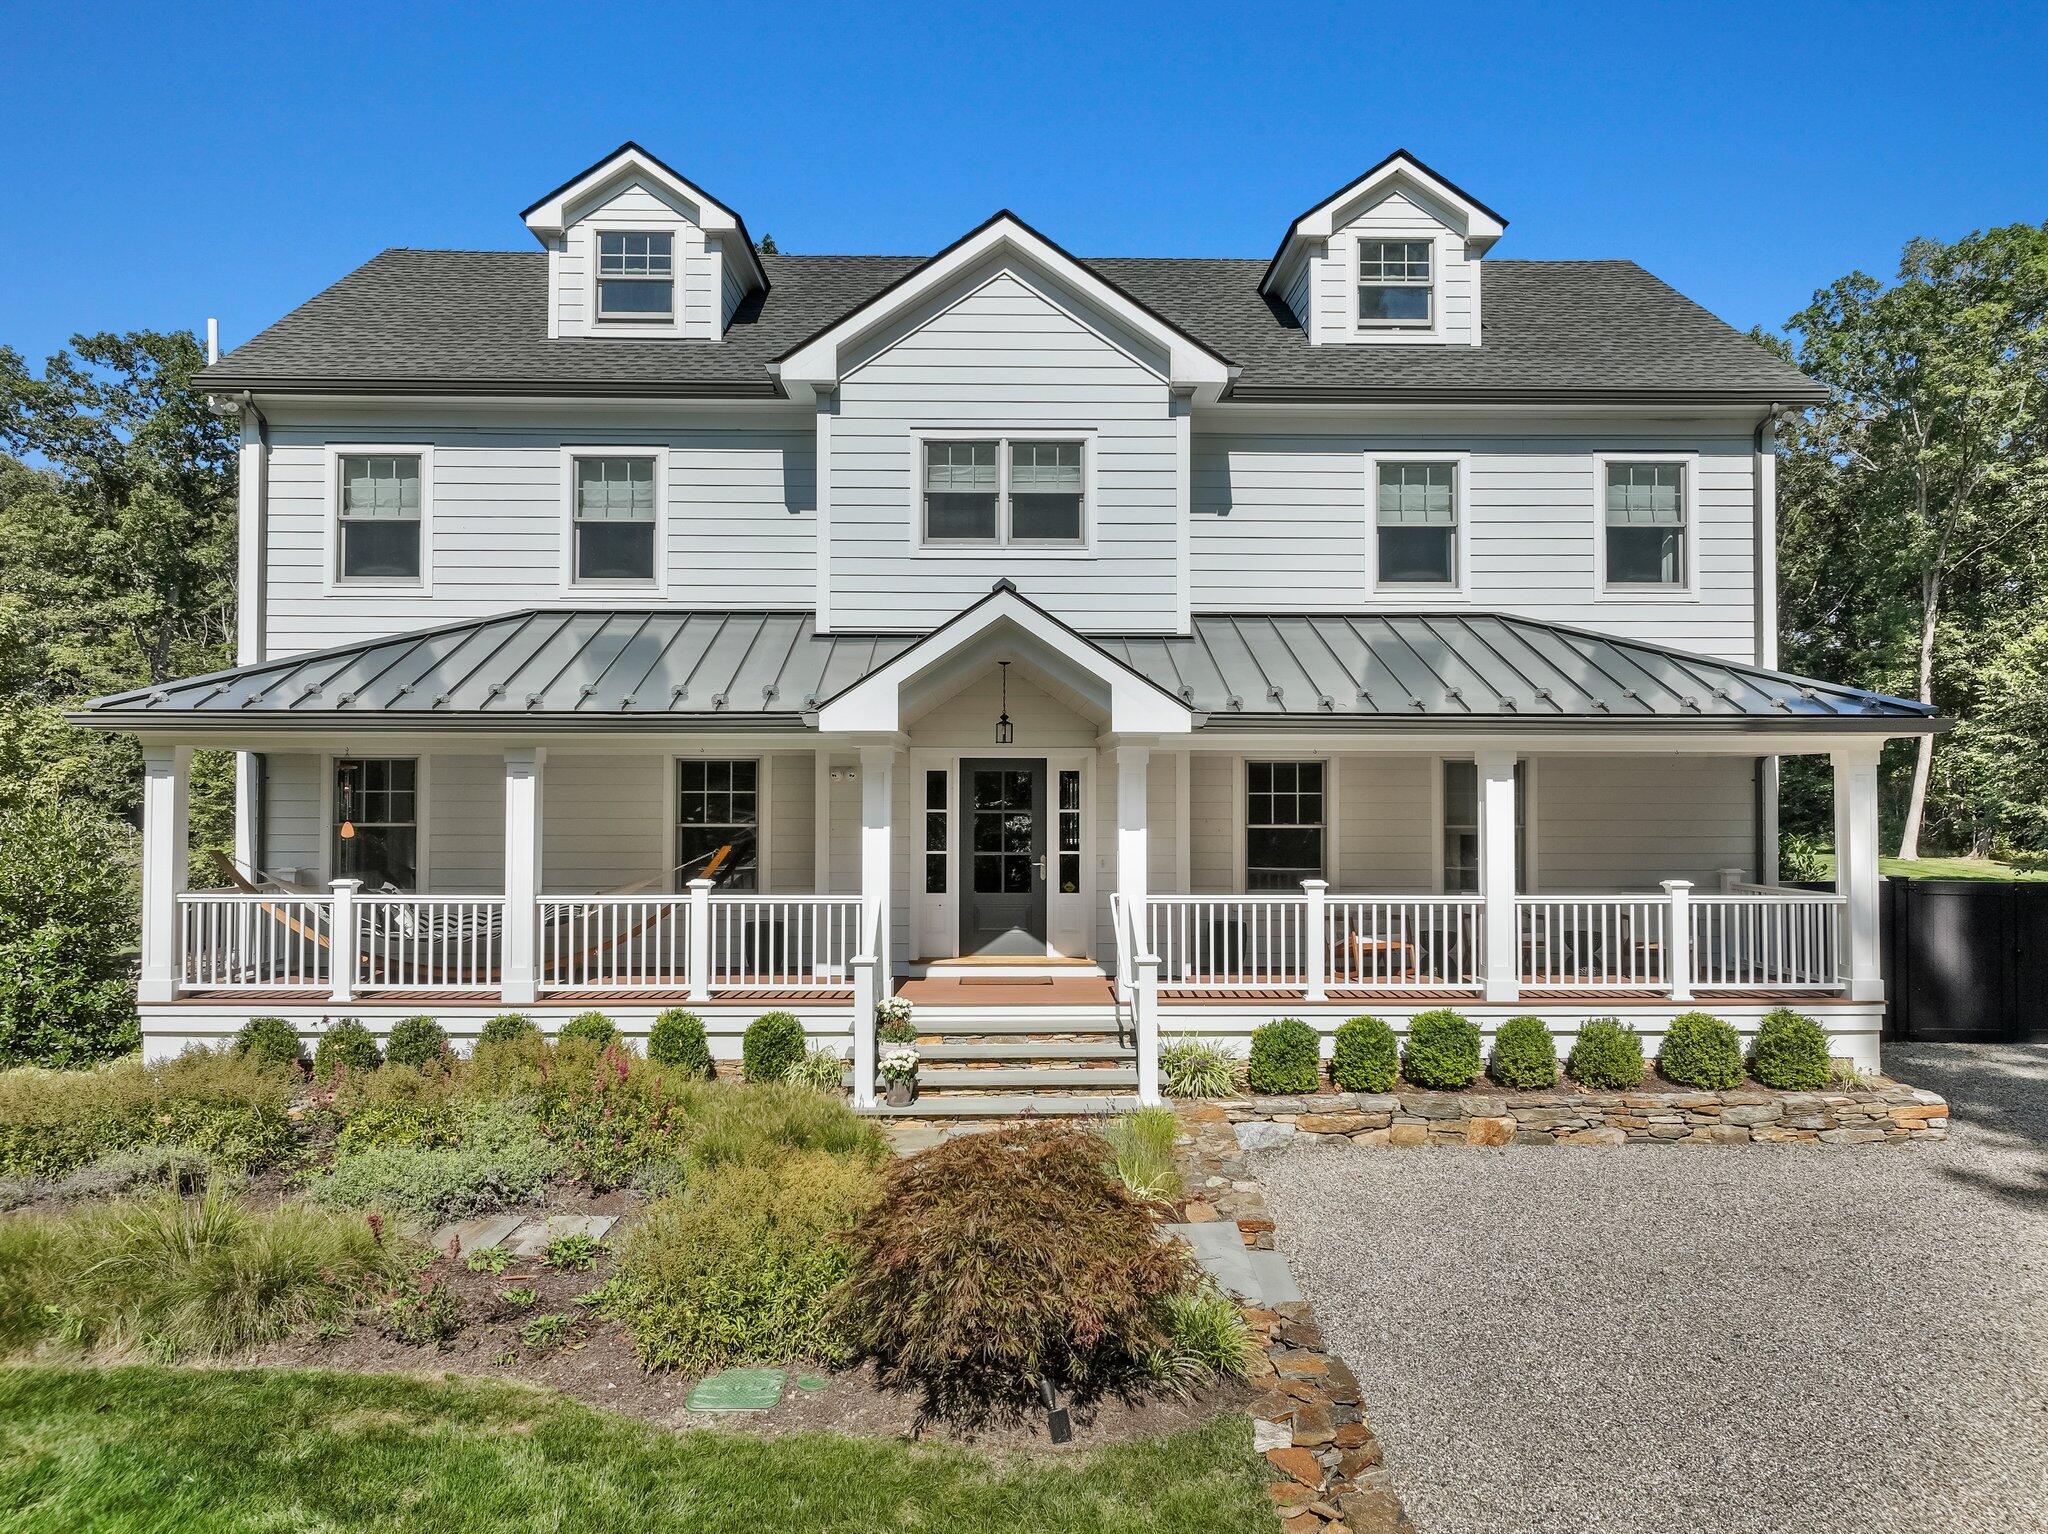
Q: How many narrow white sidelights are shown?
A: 2